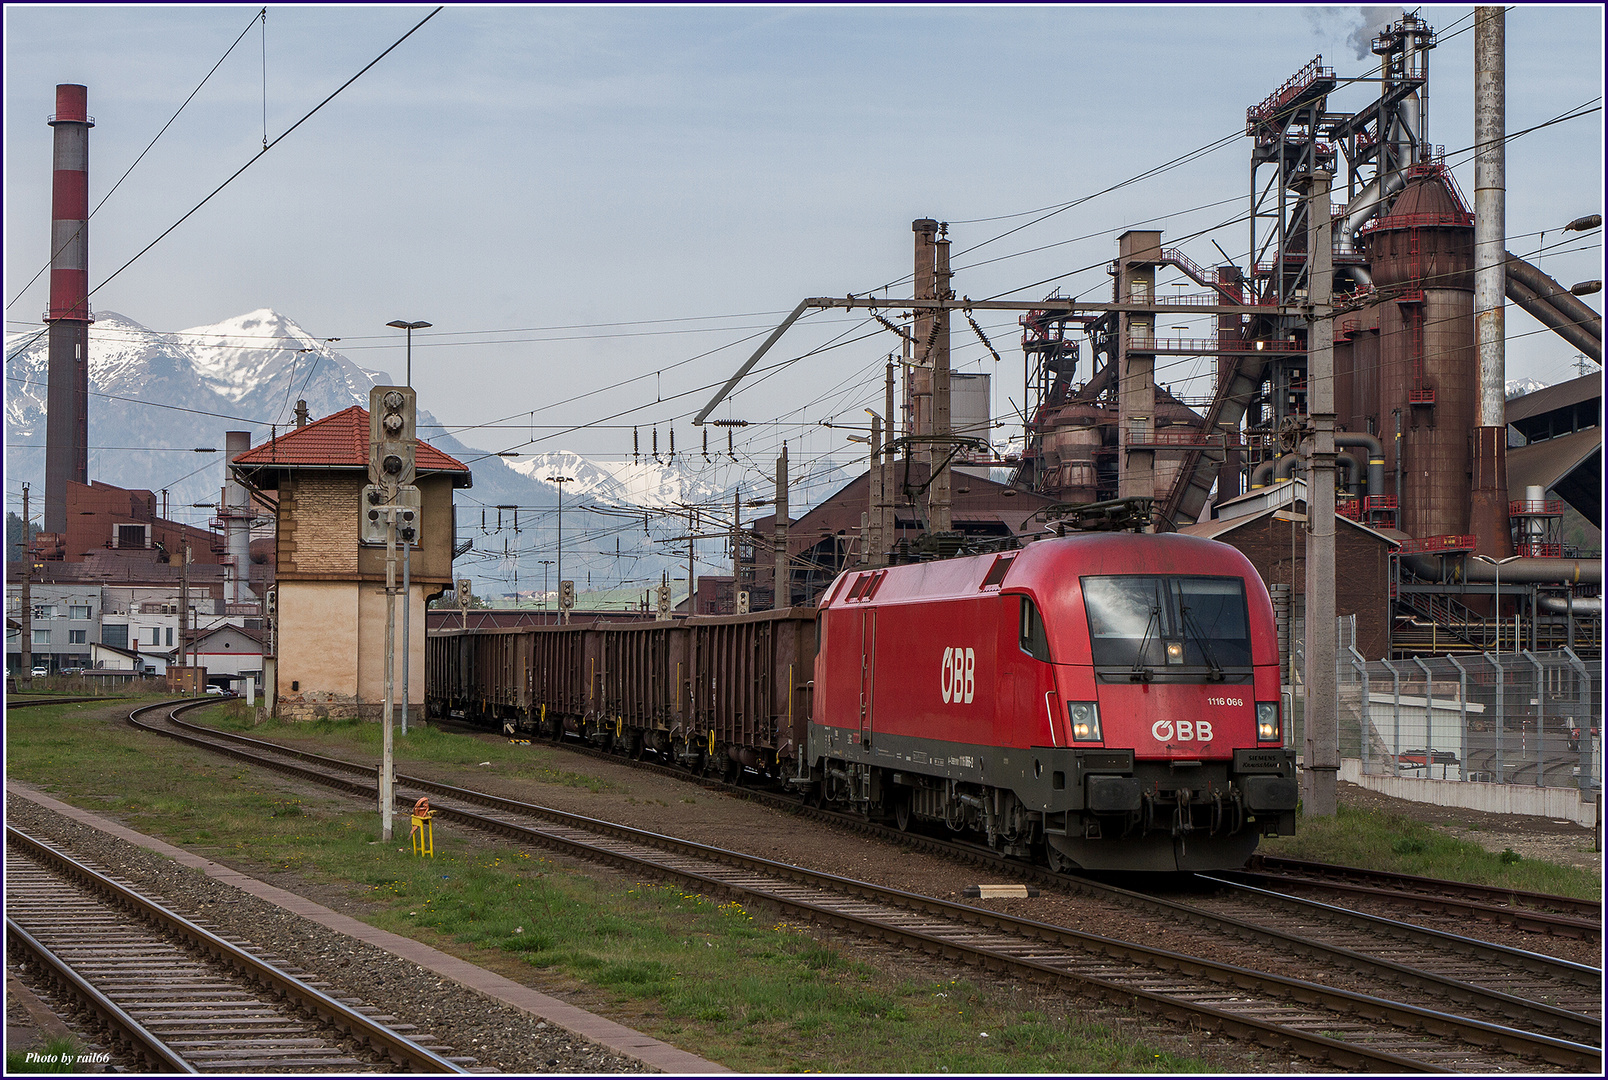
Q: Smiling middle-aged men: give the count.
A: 0